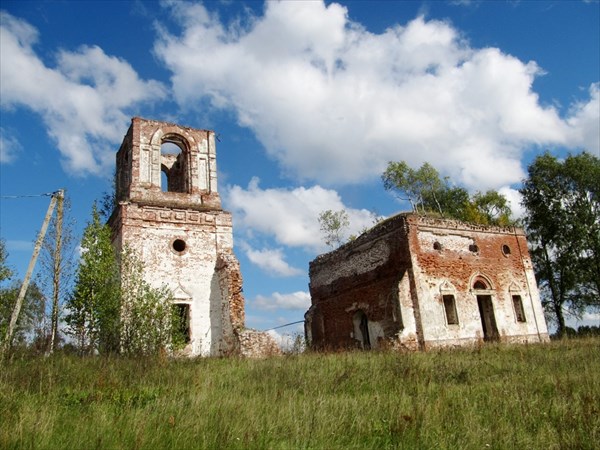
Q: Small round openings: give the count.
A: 4